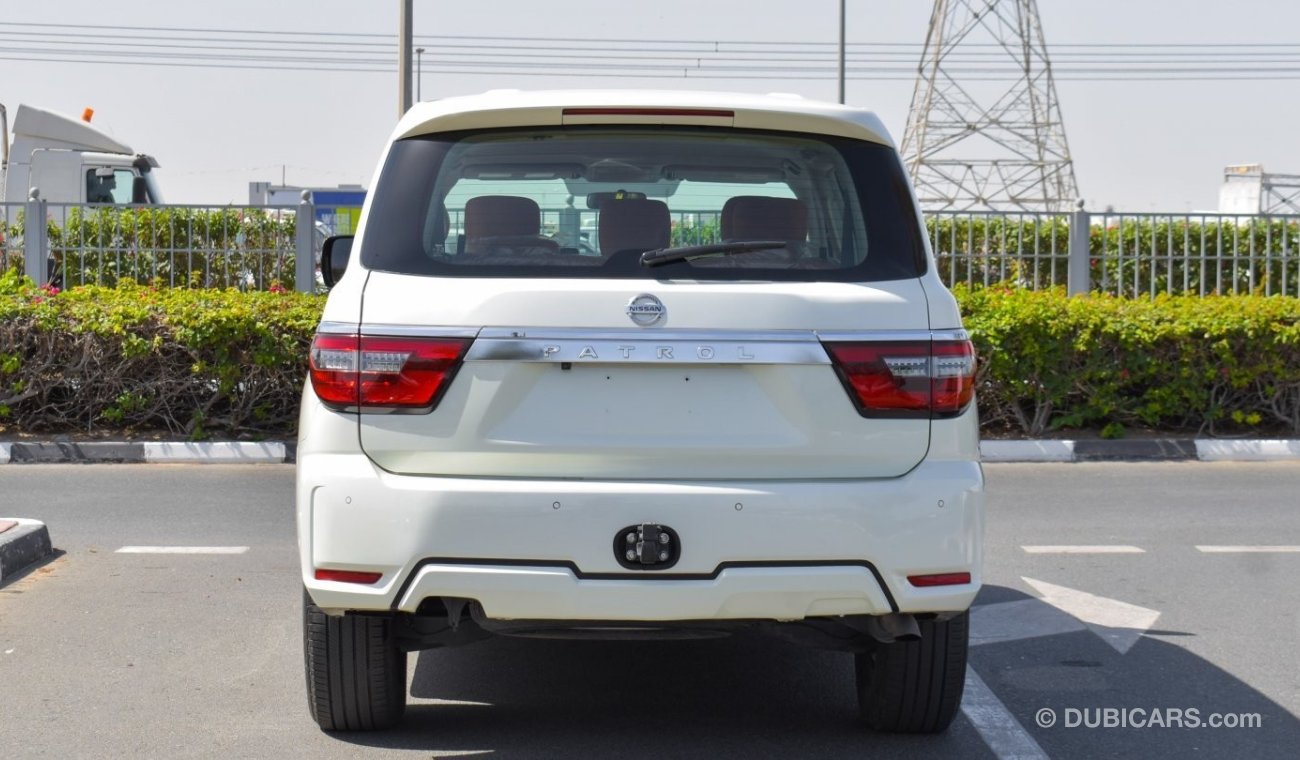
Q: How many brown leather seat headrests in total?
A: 3